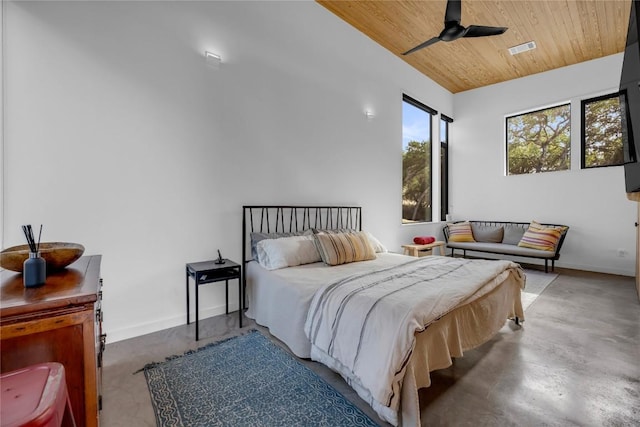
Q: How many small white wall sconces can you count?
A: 2